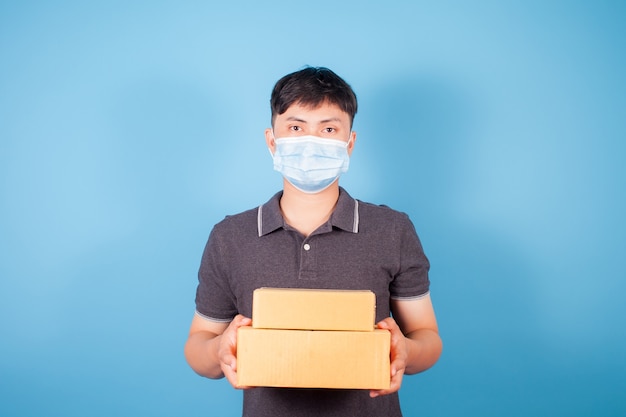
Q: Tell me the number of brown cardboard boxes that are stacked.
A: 2